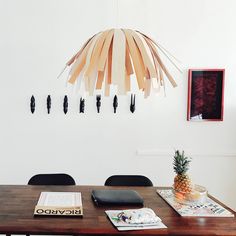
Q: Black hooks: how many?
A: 7